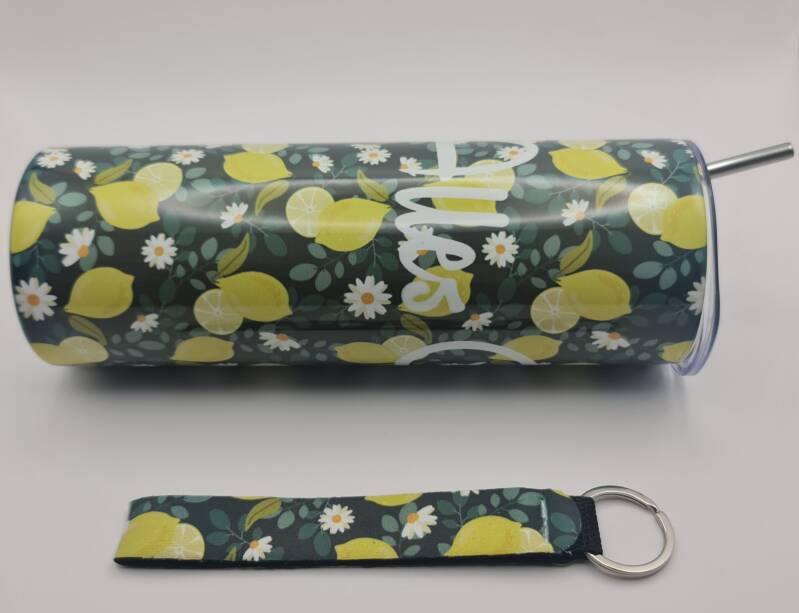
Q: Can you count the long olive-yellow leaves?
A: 11